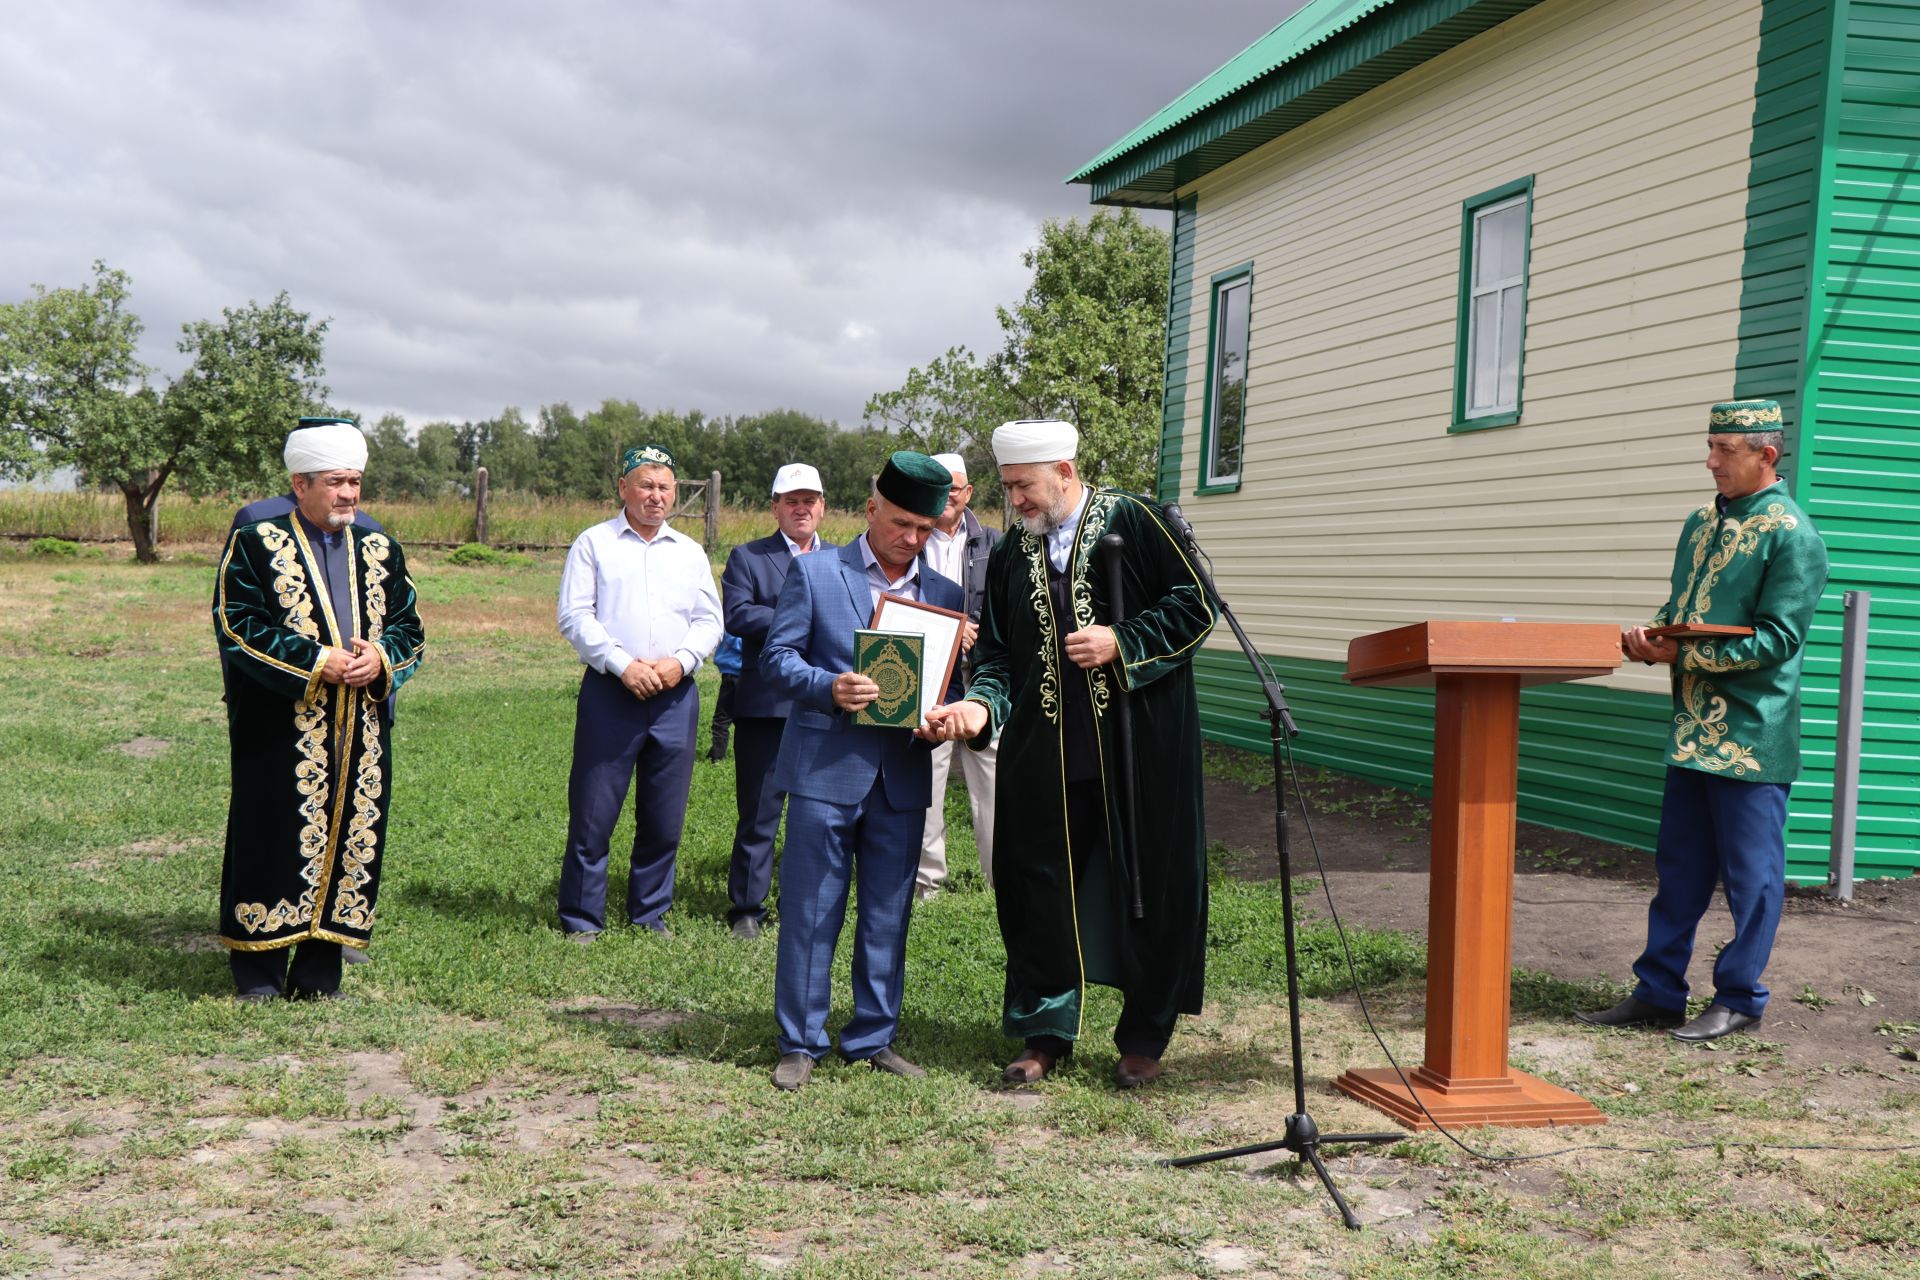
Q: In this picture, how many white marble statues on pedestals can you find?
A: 0